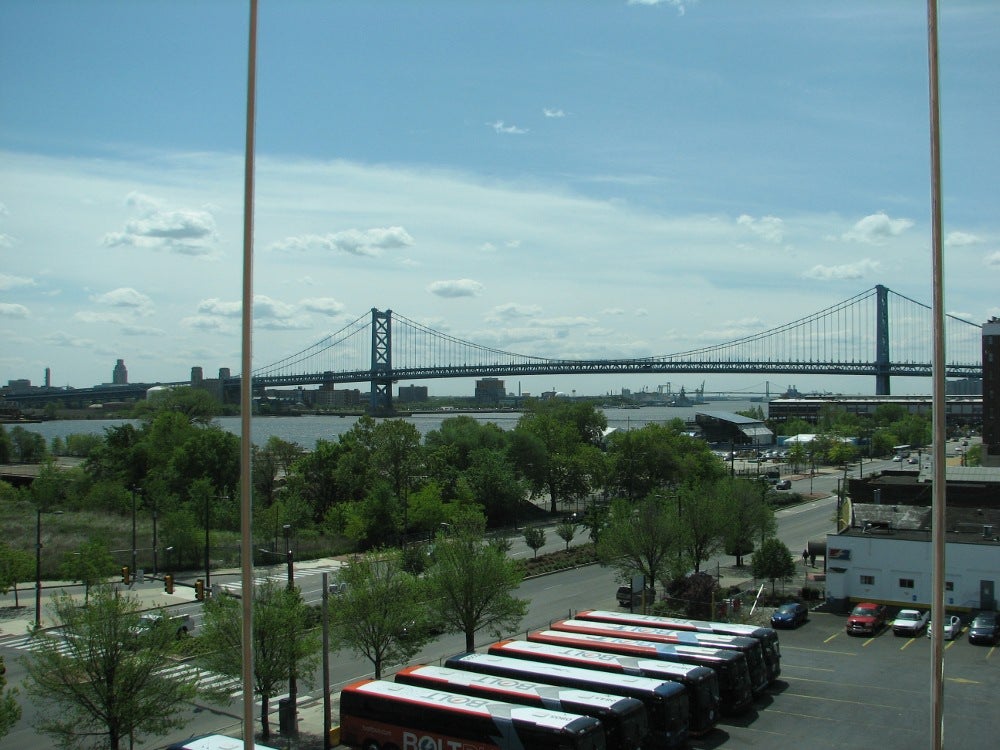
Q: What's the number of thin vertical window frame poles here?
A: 2